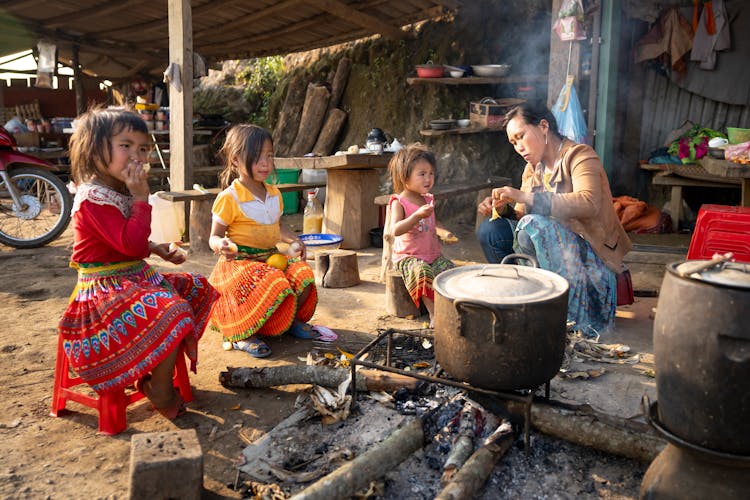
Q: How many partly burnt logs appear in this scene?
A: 5